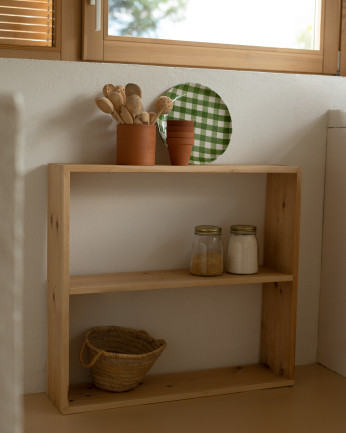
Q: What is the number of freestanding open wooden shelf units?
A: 1